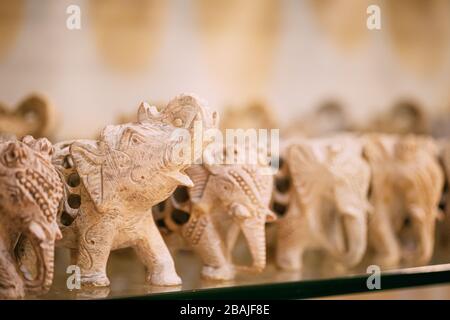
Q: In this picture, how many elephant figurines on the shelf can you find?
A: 5